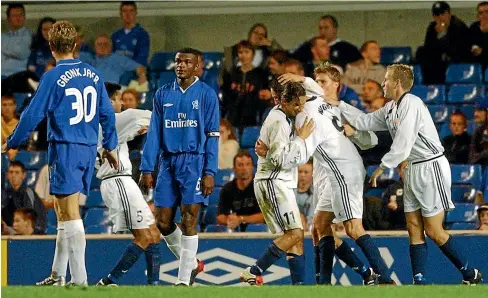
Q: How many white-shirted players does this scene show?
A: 5